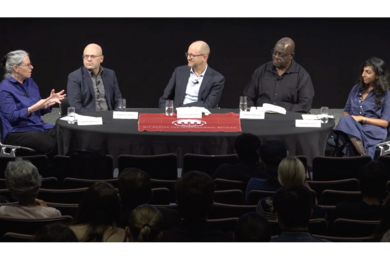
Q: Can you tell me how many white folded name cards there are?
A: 5